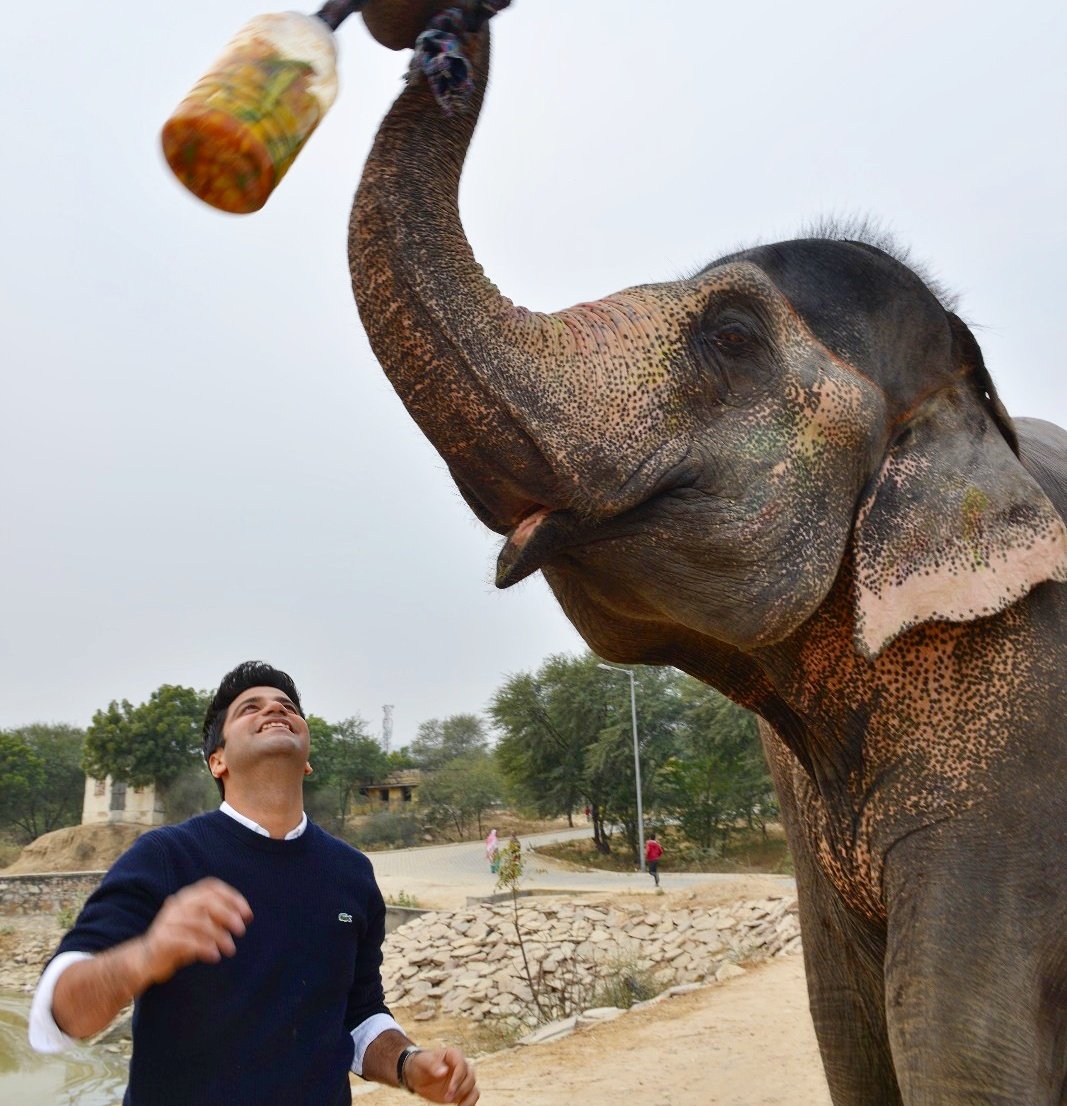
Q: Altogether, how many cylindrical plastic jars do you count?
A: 1